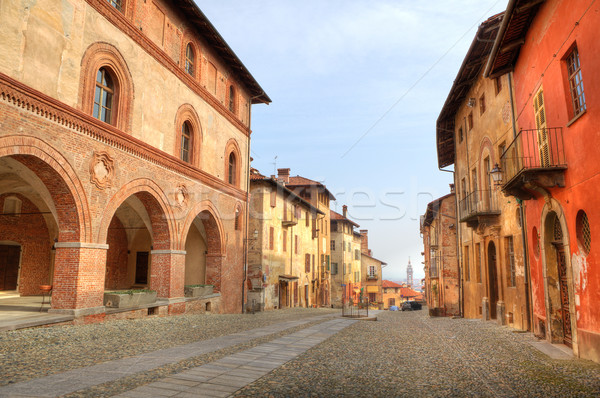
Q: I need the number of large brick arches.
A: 3